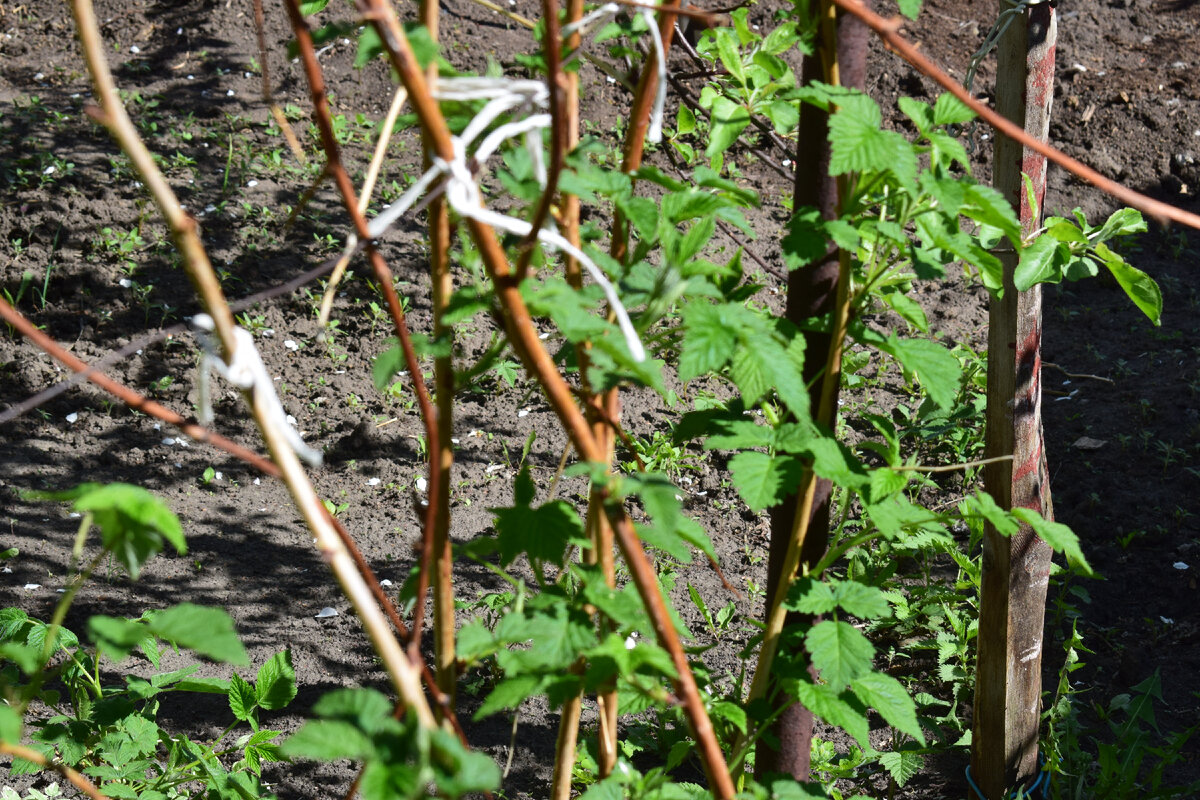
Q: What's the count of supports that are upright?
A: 2